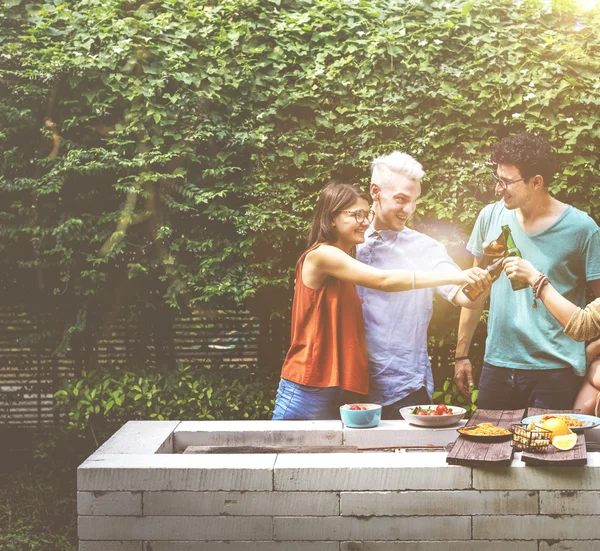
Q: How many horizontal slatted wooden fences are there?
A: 1